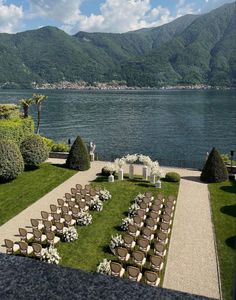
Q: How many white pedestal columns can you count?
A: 6